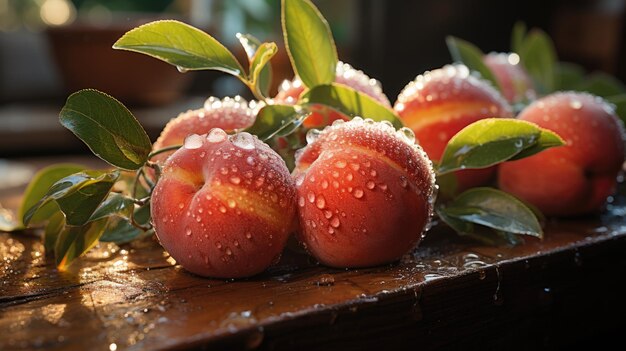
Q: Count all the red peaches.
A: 7